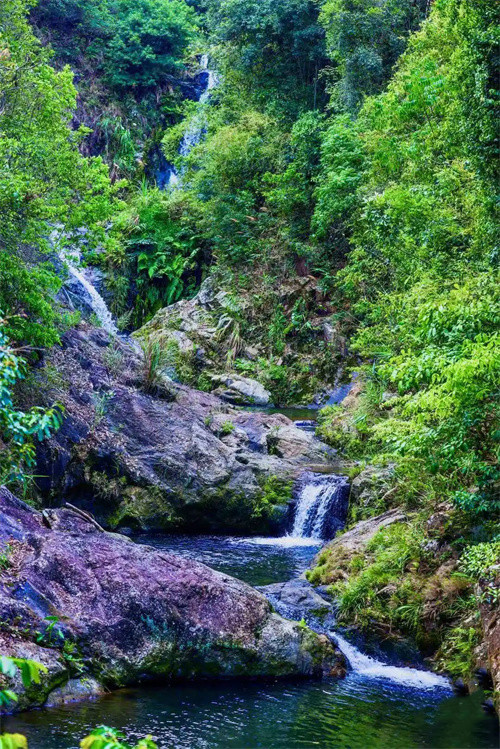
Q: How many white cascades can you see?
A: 4